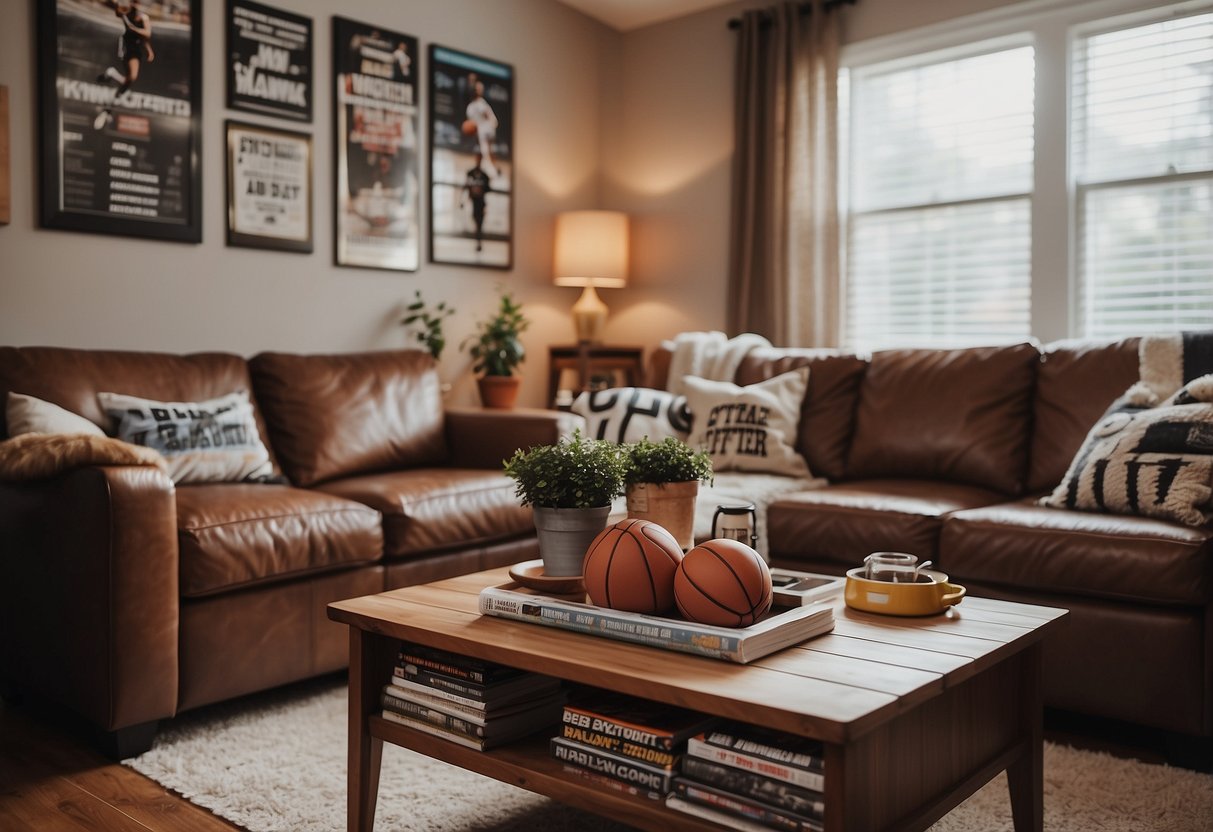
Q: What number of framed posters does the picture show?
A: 5